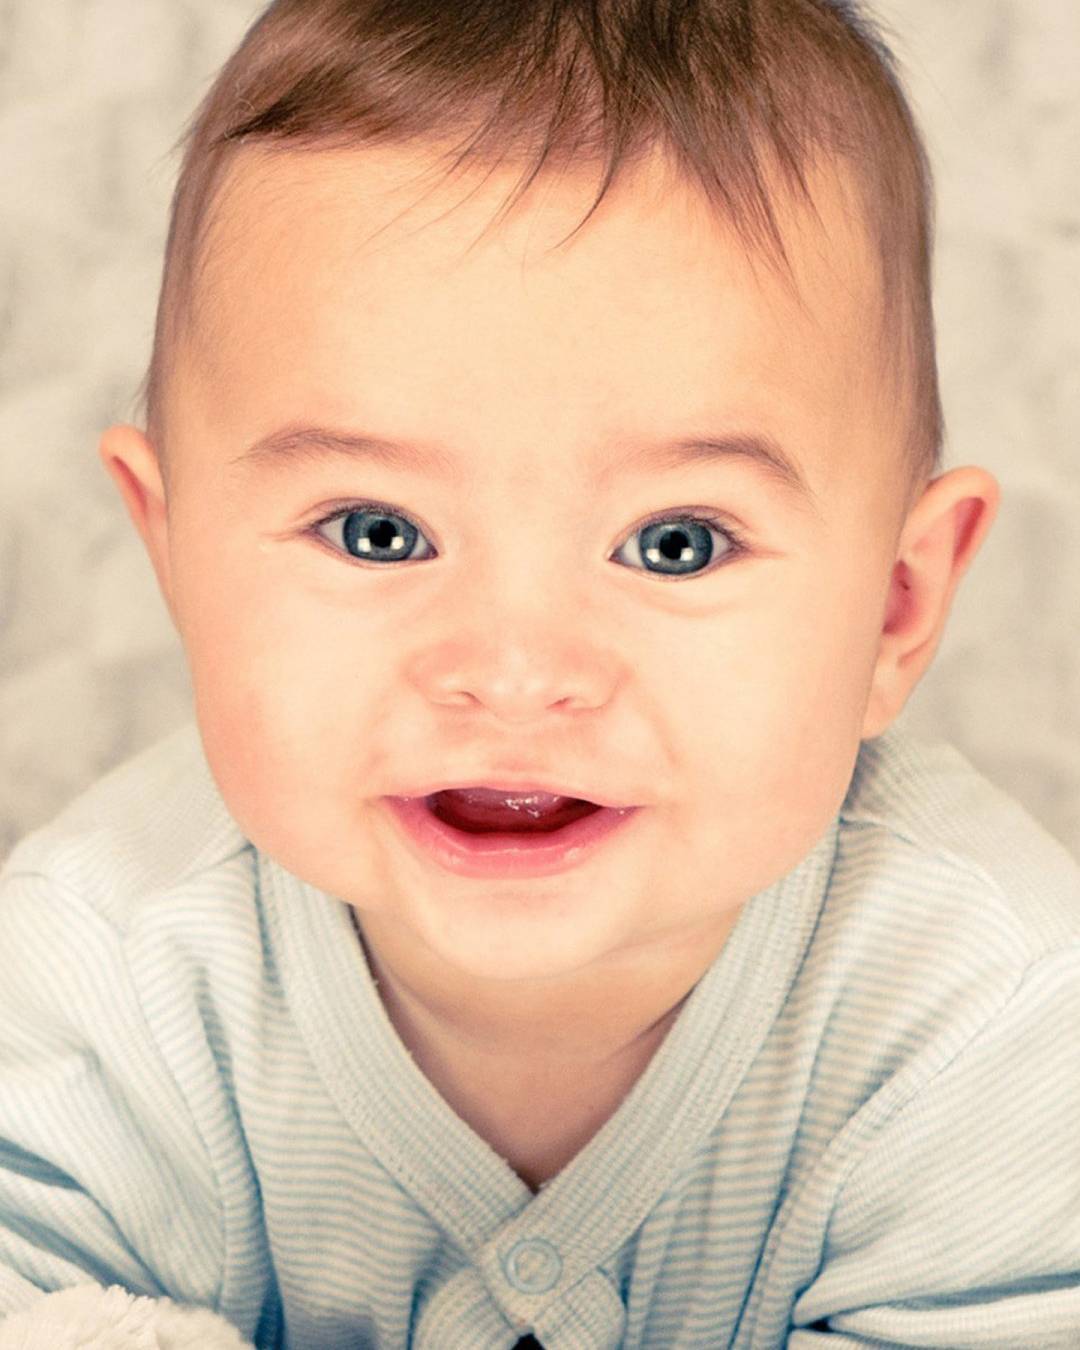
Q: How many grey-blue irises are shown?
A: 2